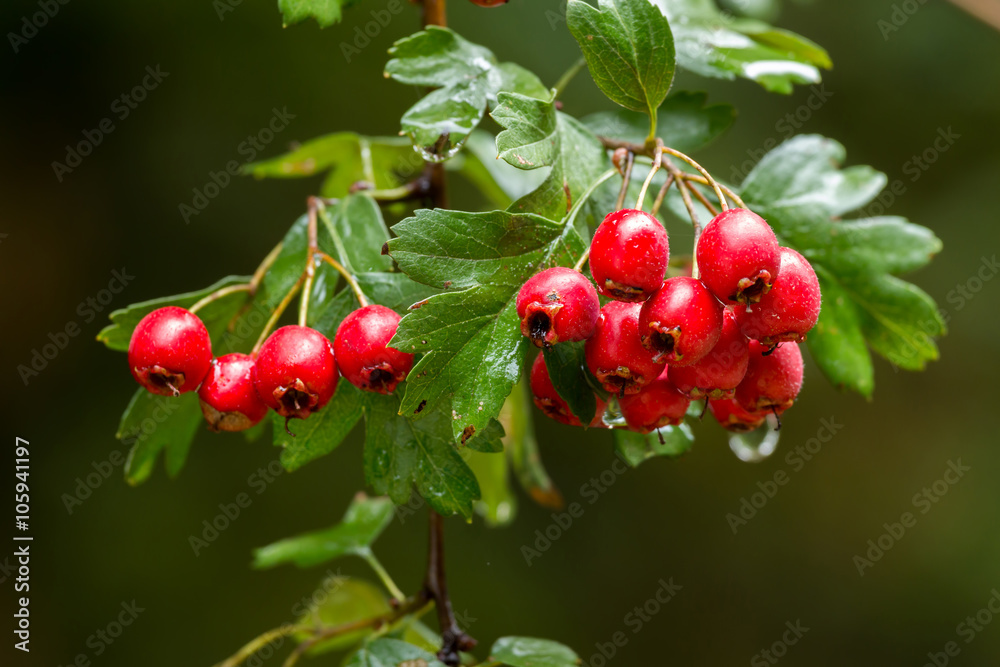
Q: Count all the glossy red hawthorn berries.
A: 15